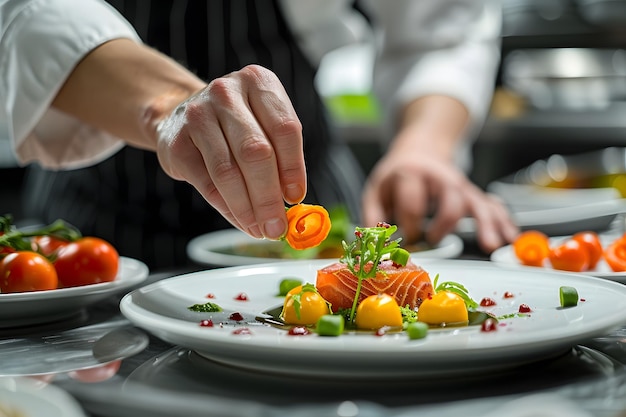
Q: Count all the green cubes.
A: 5